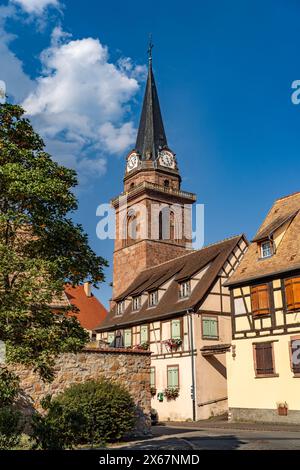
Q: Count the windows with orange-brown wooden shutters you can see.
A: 2